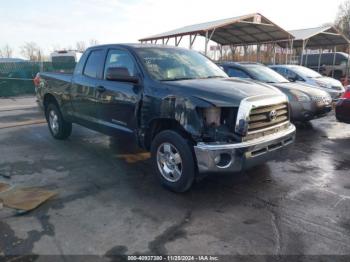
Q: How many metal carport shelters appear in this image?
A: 2